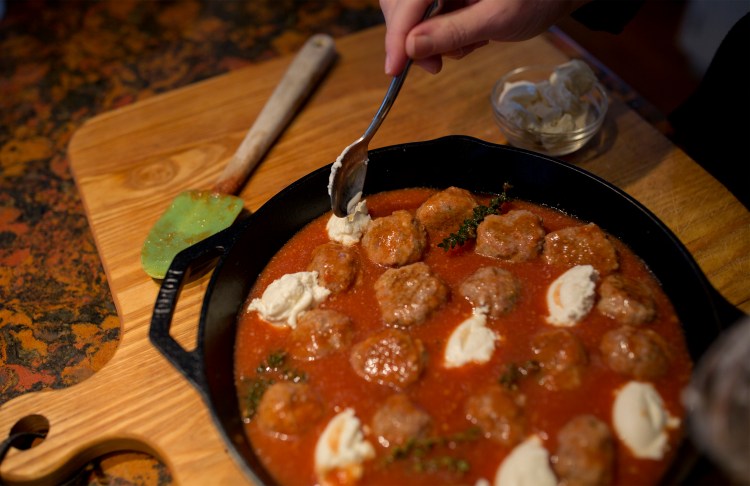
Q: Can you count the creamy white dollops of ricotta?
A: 7